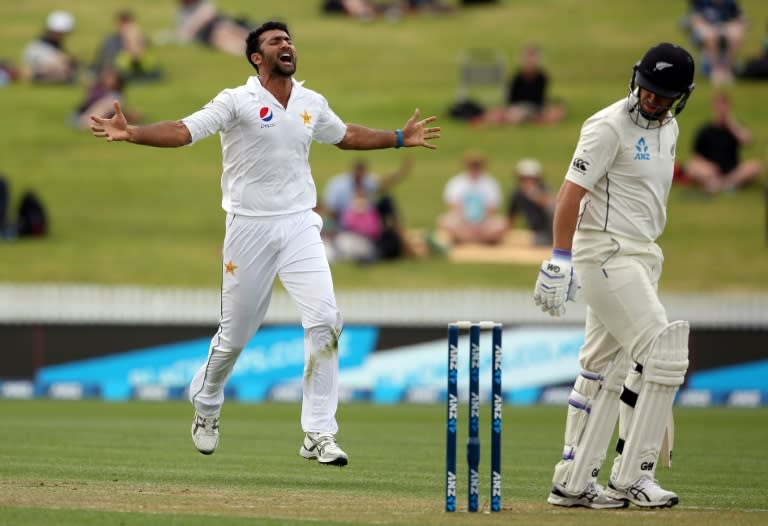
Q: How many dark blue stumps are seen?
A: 3